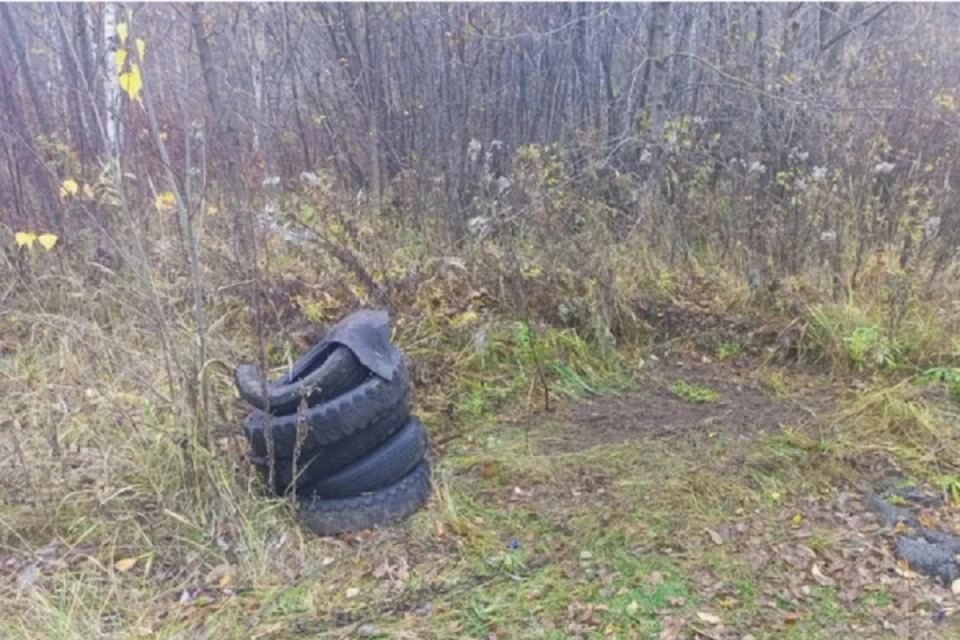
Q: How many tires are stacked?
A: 5